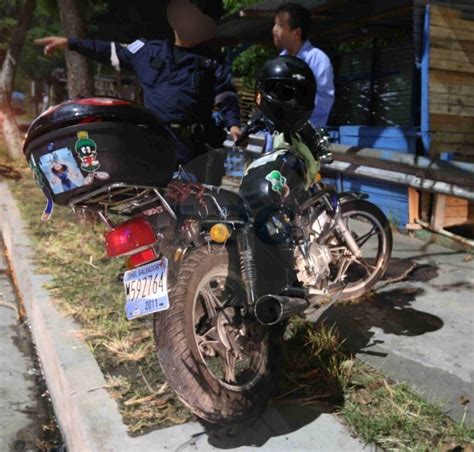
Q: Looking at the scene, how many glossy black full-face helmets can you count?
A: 1